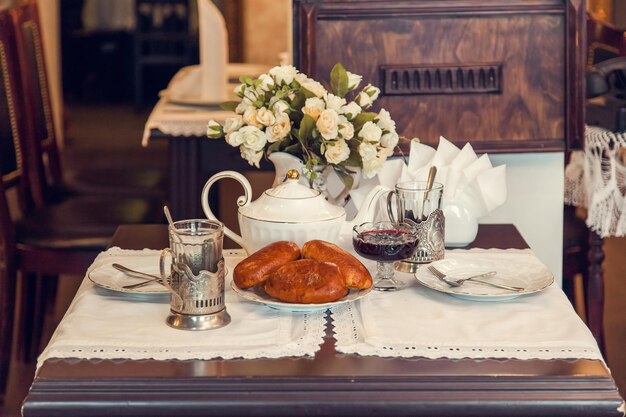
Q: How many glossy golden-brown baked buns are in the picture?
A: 3